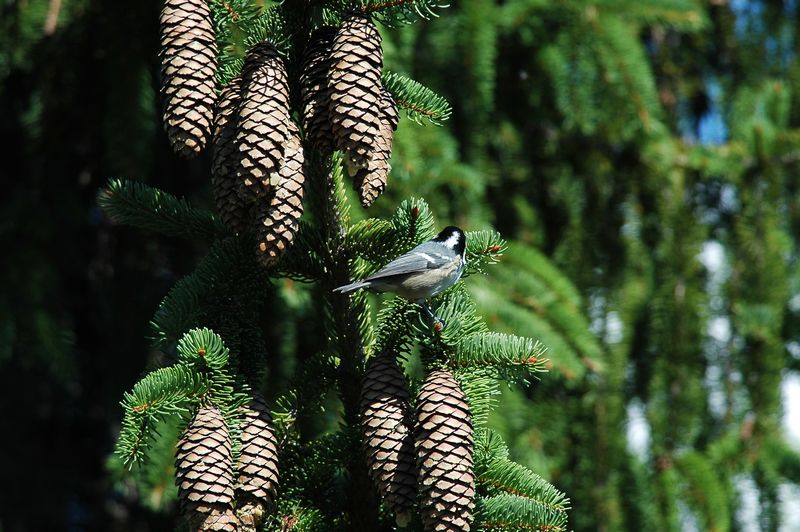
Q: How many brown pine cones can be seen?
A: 11